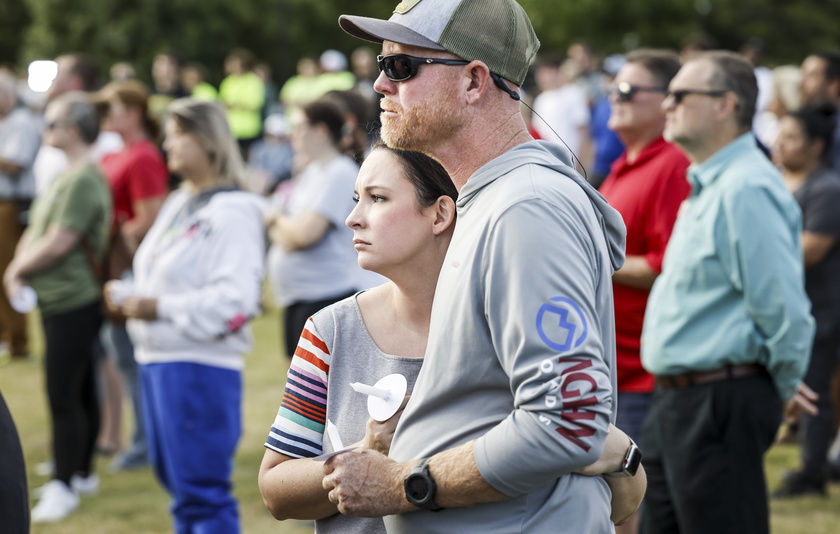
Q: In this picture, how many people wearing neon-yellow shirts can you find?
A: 4